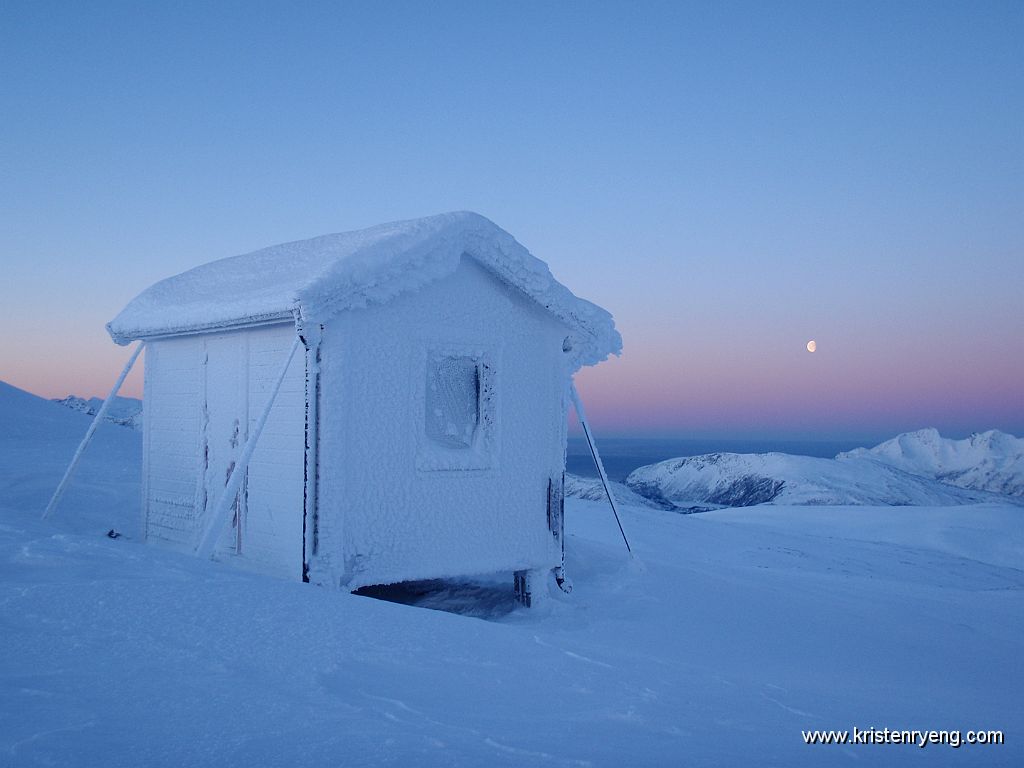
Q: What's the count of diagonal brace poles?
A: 3